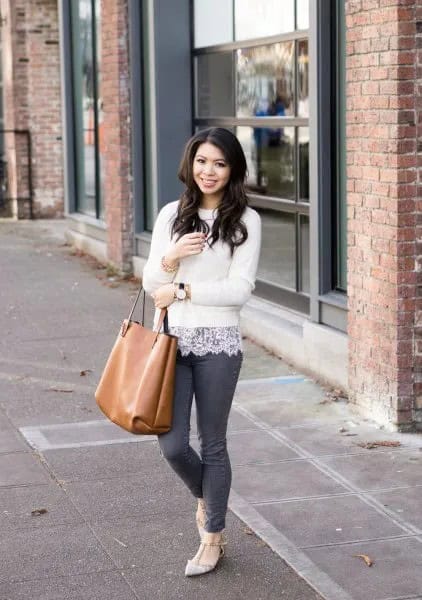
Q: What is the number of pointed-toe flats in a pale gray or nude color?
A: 2